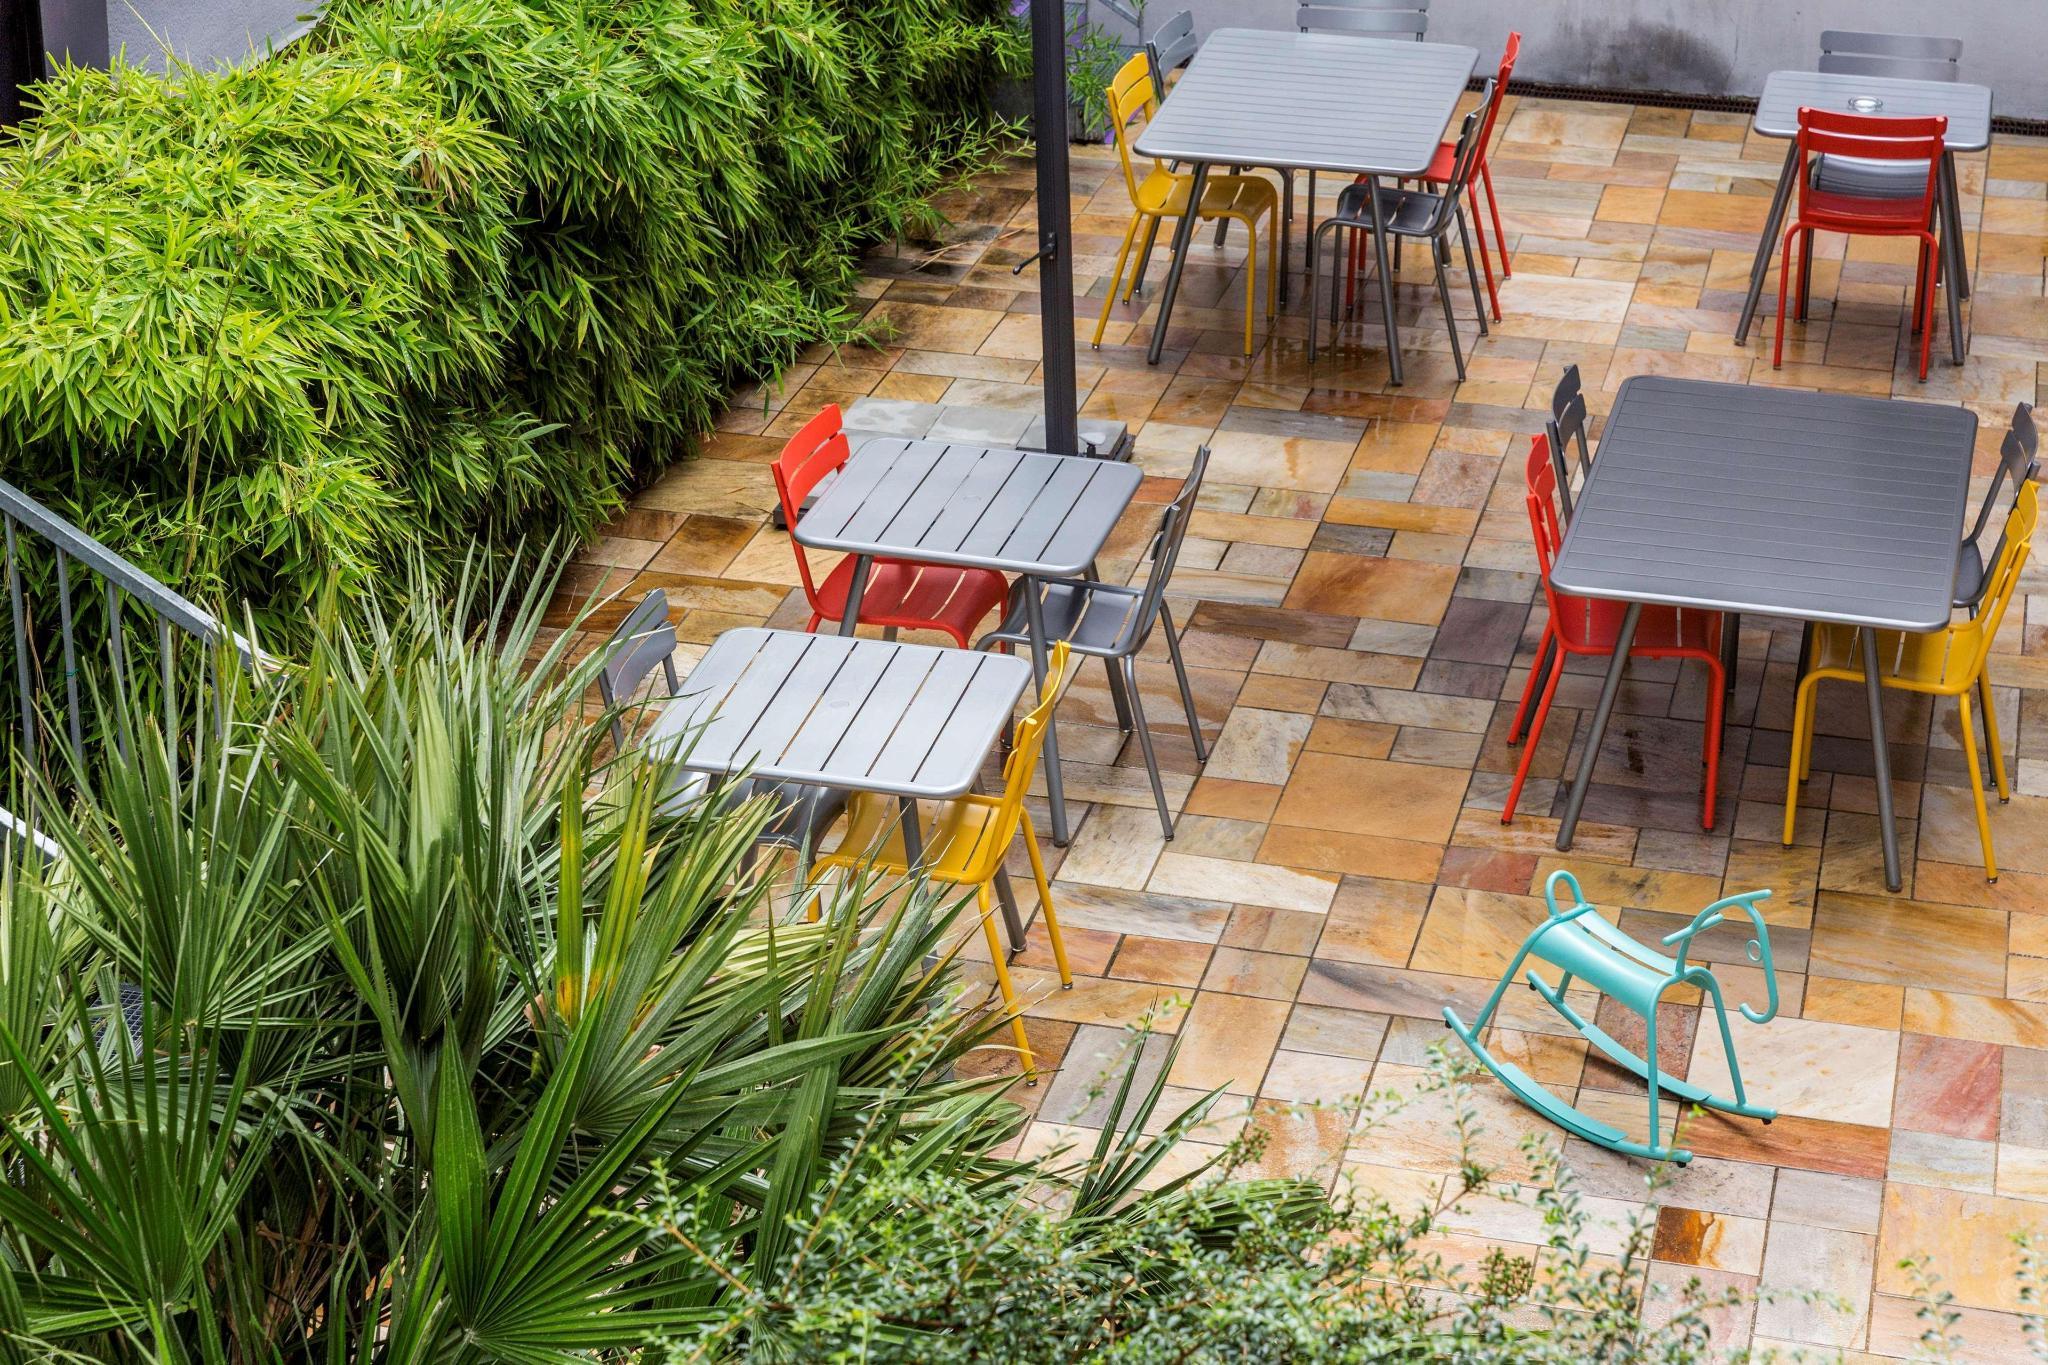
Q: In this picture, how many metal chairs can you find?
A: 15